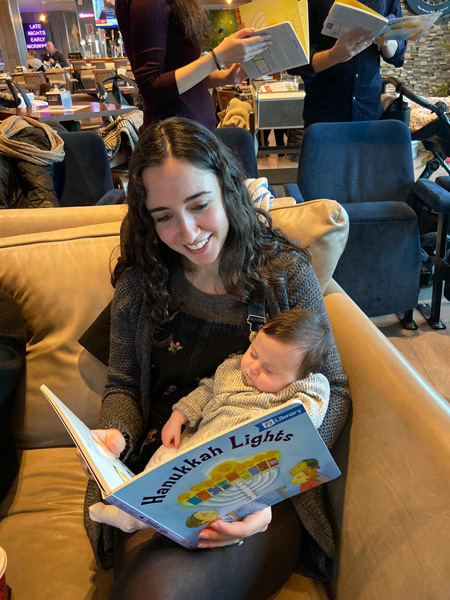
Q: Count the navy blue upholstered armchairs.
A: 3